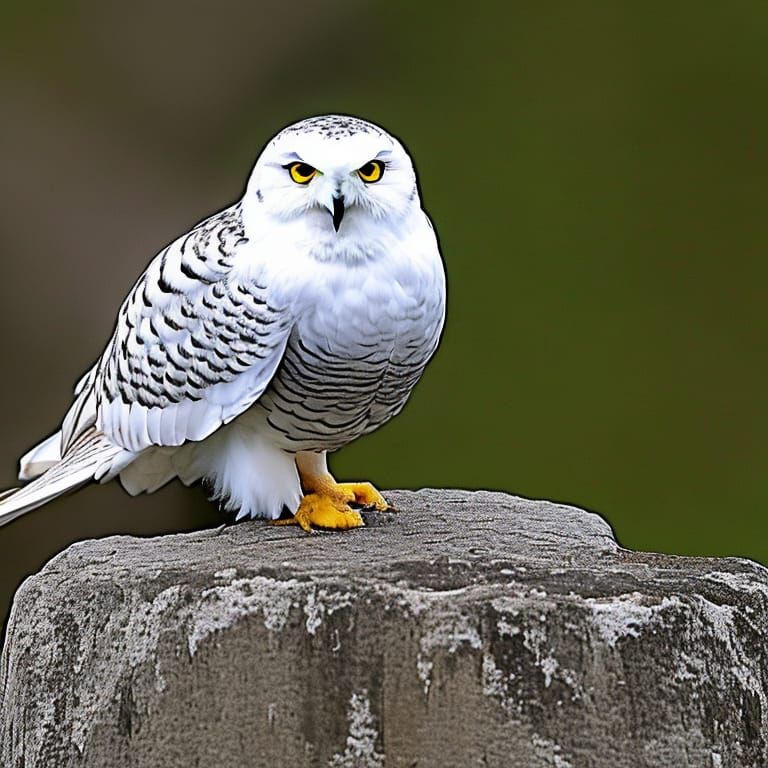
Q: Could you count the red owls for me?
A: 0